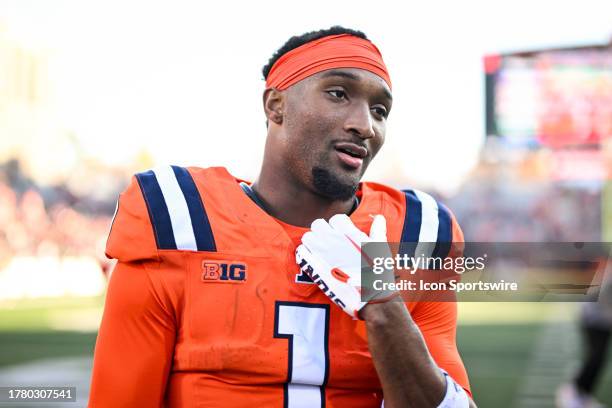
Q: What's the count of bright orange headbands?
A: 1